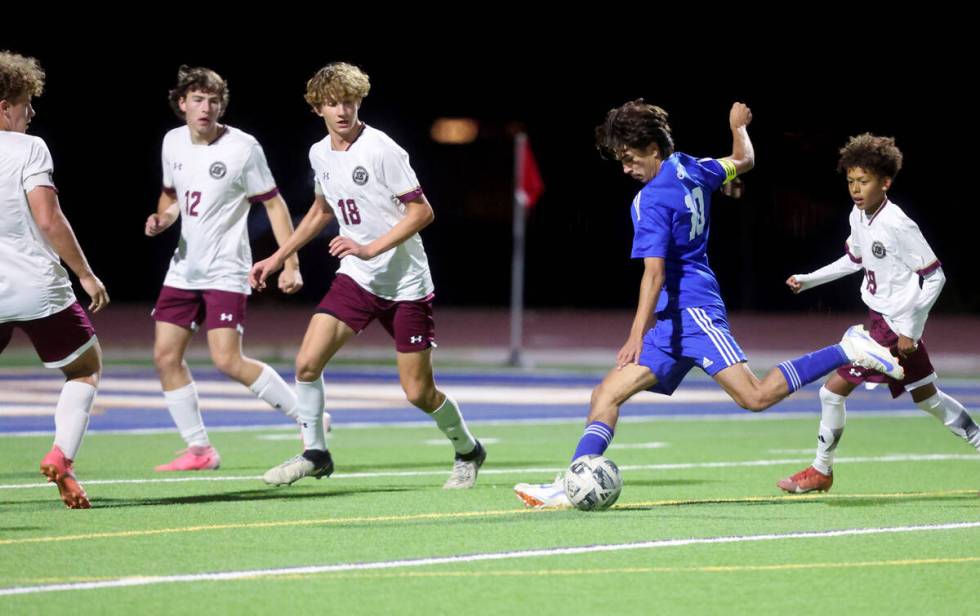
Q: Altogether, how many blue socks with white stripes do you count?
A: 2